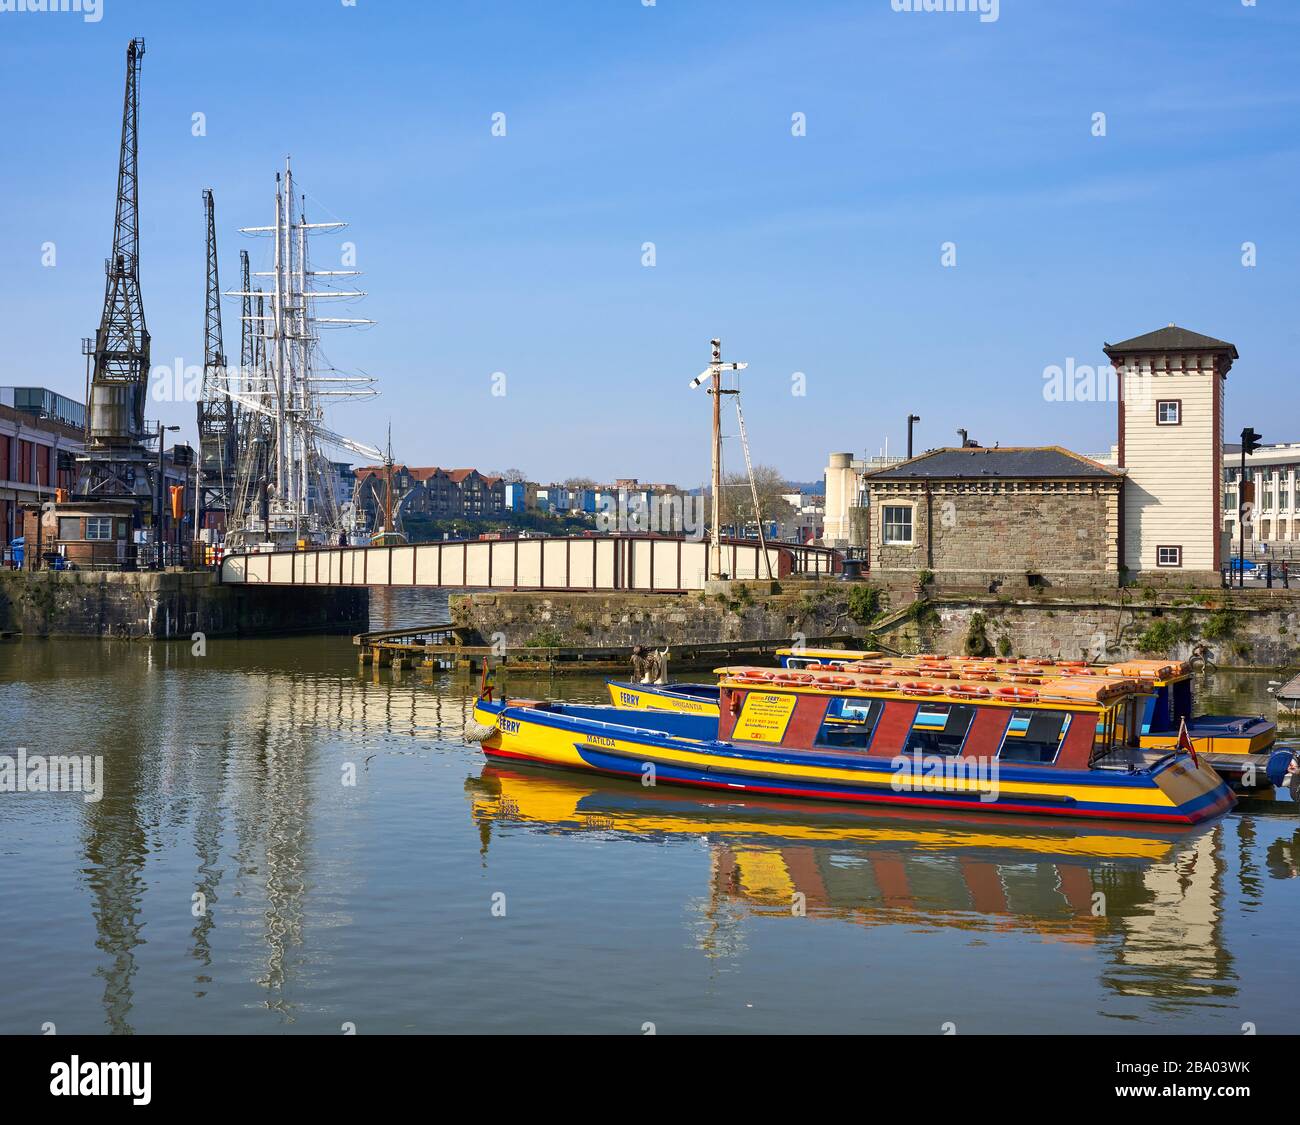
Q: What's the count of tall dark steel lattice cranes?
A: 4